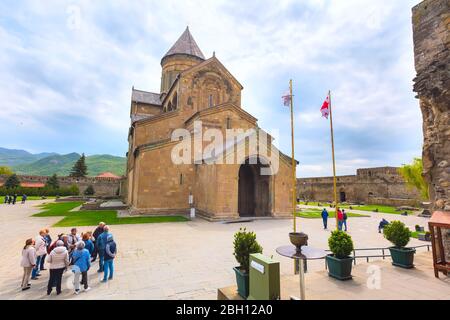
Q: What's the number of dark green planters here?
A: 3